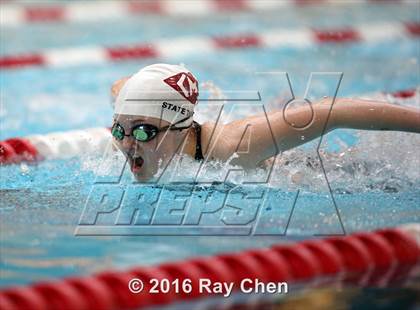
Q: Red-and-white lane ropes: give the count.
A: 4